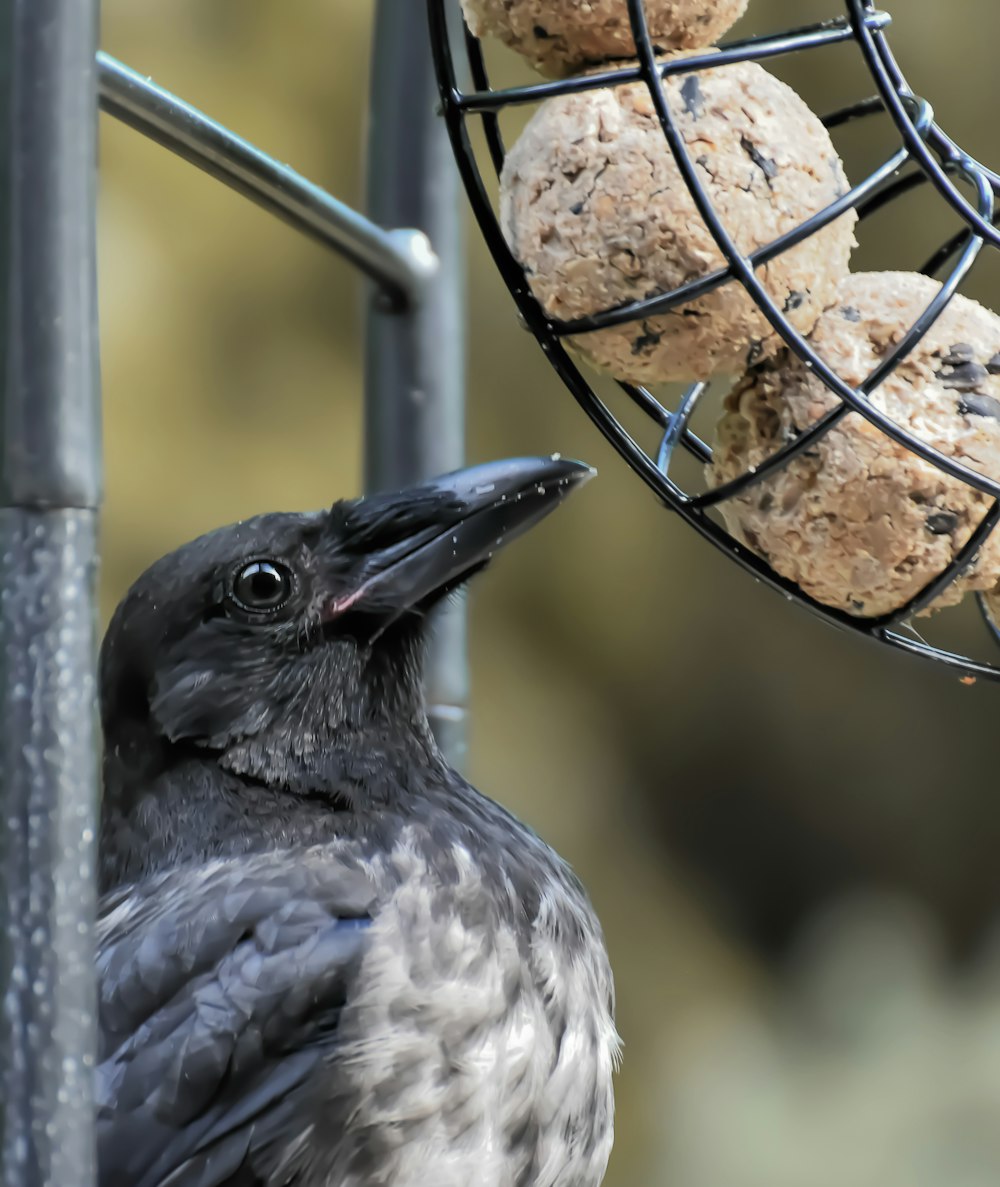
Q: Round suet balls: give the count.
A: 3